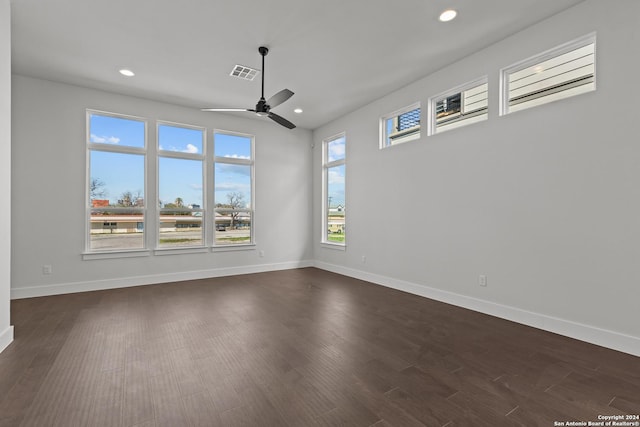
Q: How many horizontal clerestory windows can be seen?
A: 3